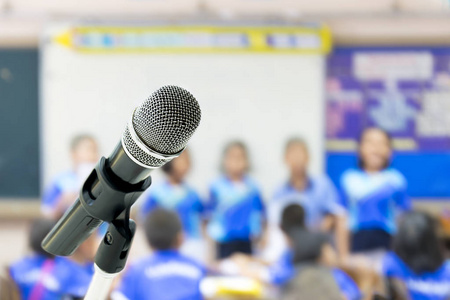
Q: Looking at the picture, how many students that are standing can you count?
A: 5